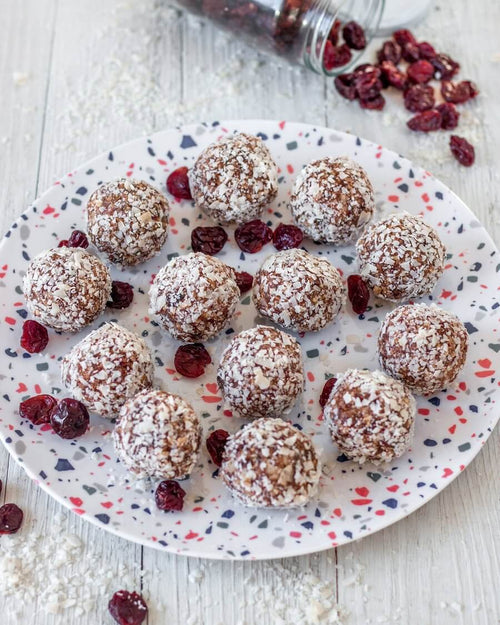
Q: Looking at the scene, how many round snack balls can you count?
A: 13